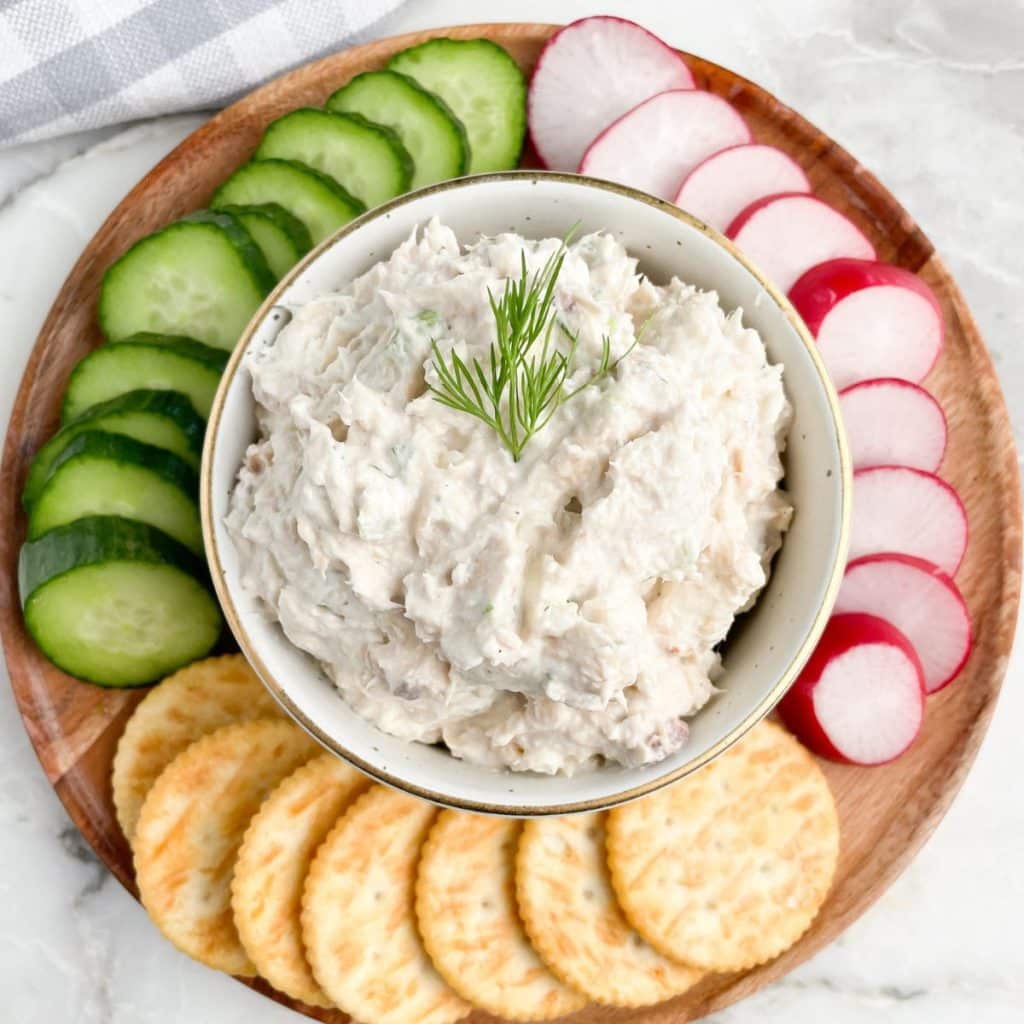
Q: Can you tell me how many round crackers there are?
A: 7